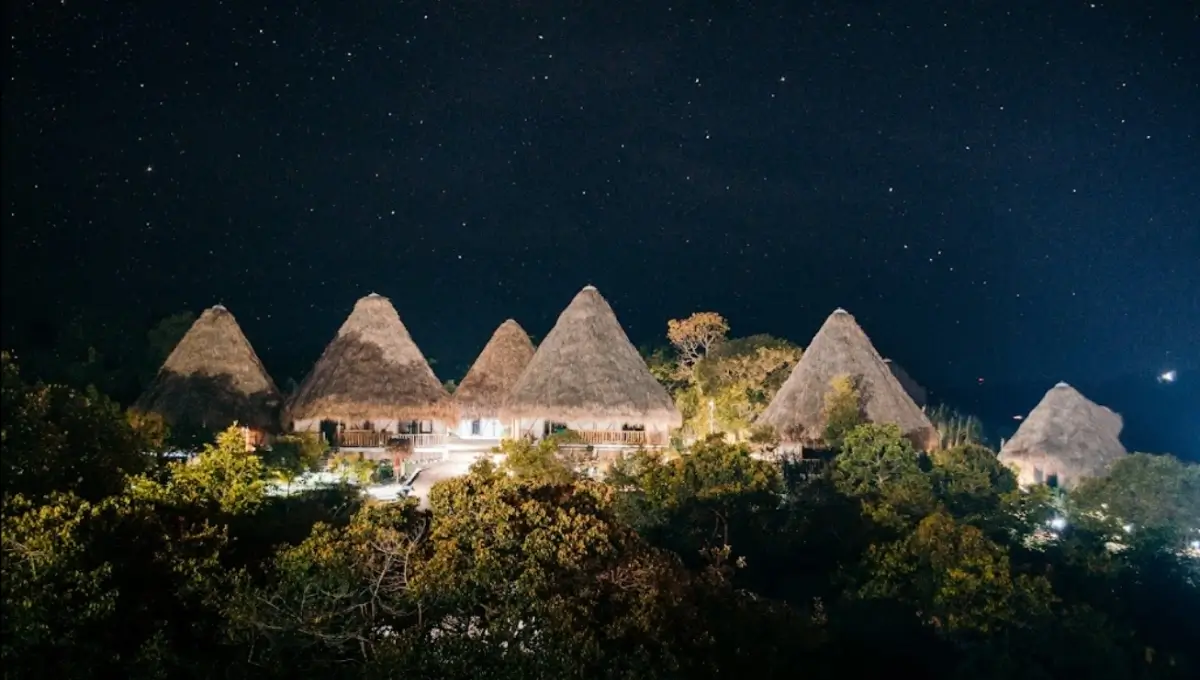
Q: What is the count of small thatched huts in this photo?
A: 6